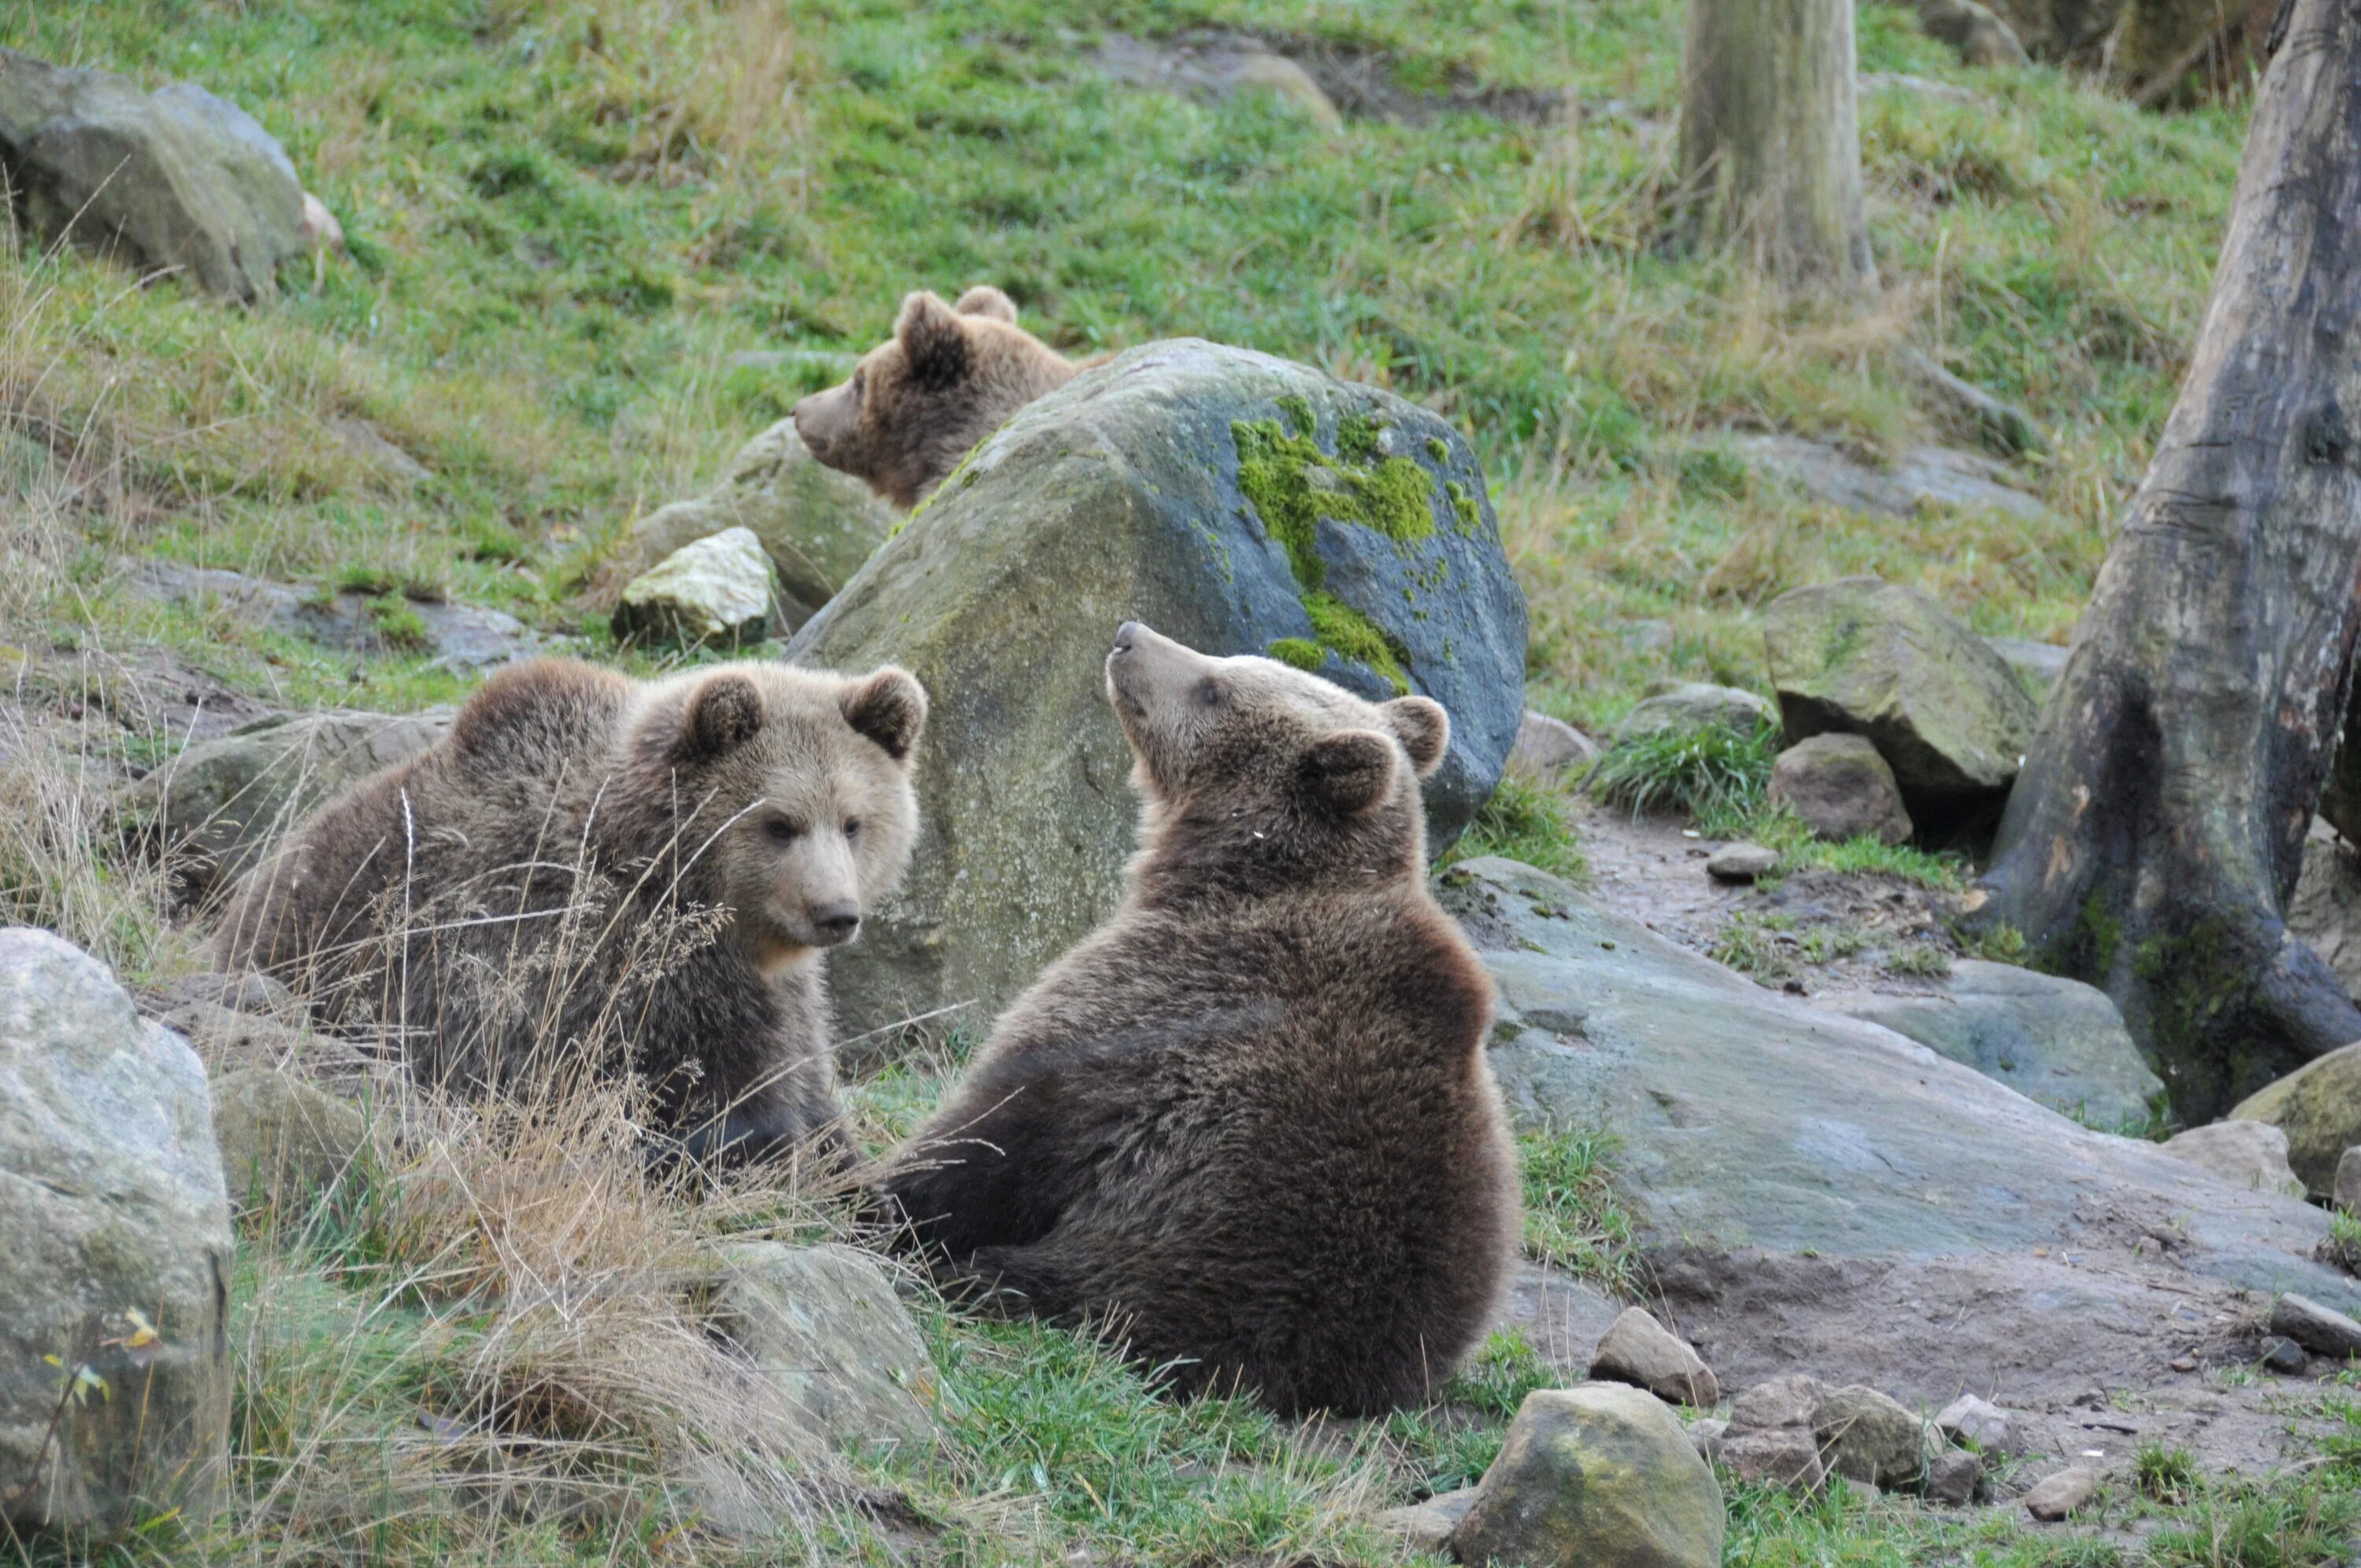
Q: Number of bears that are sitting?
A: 2